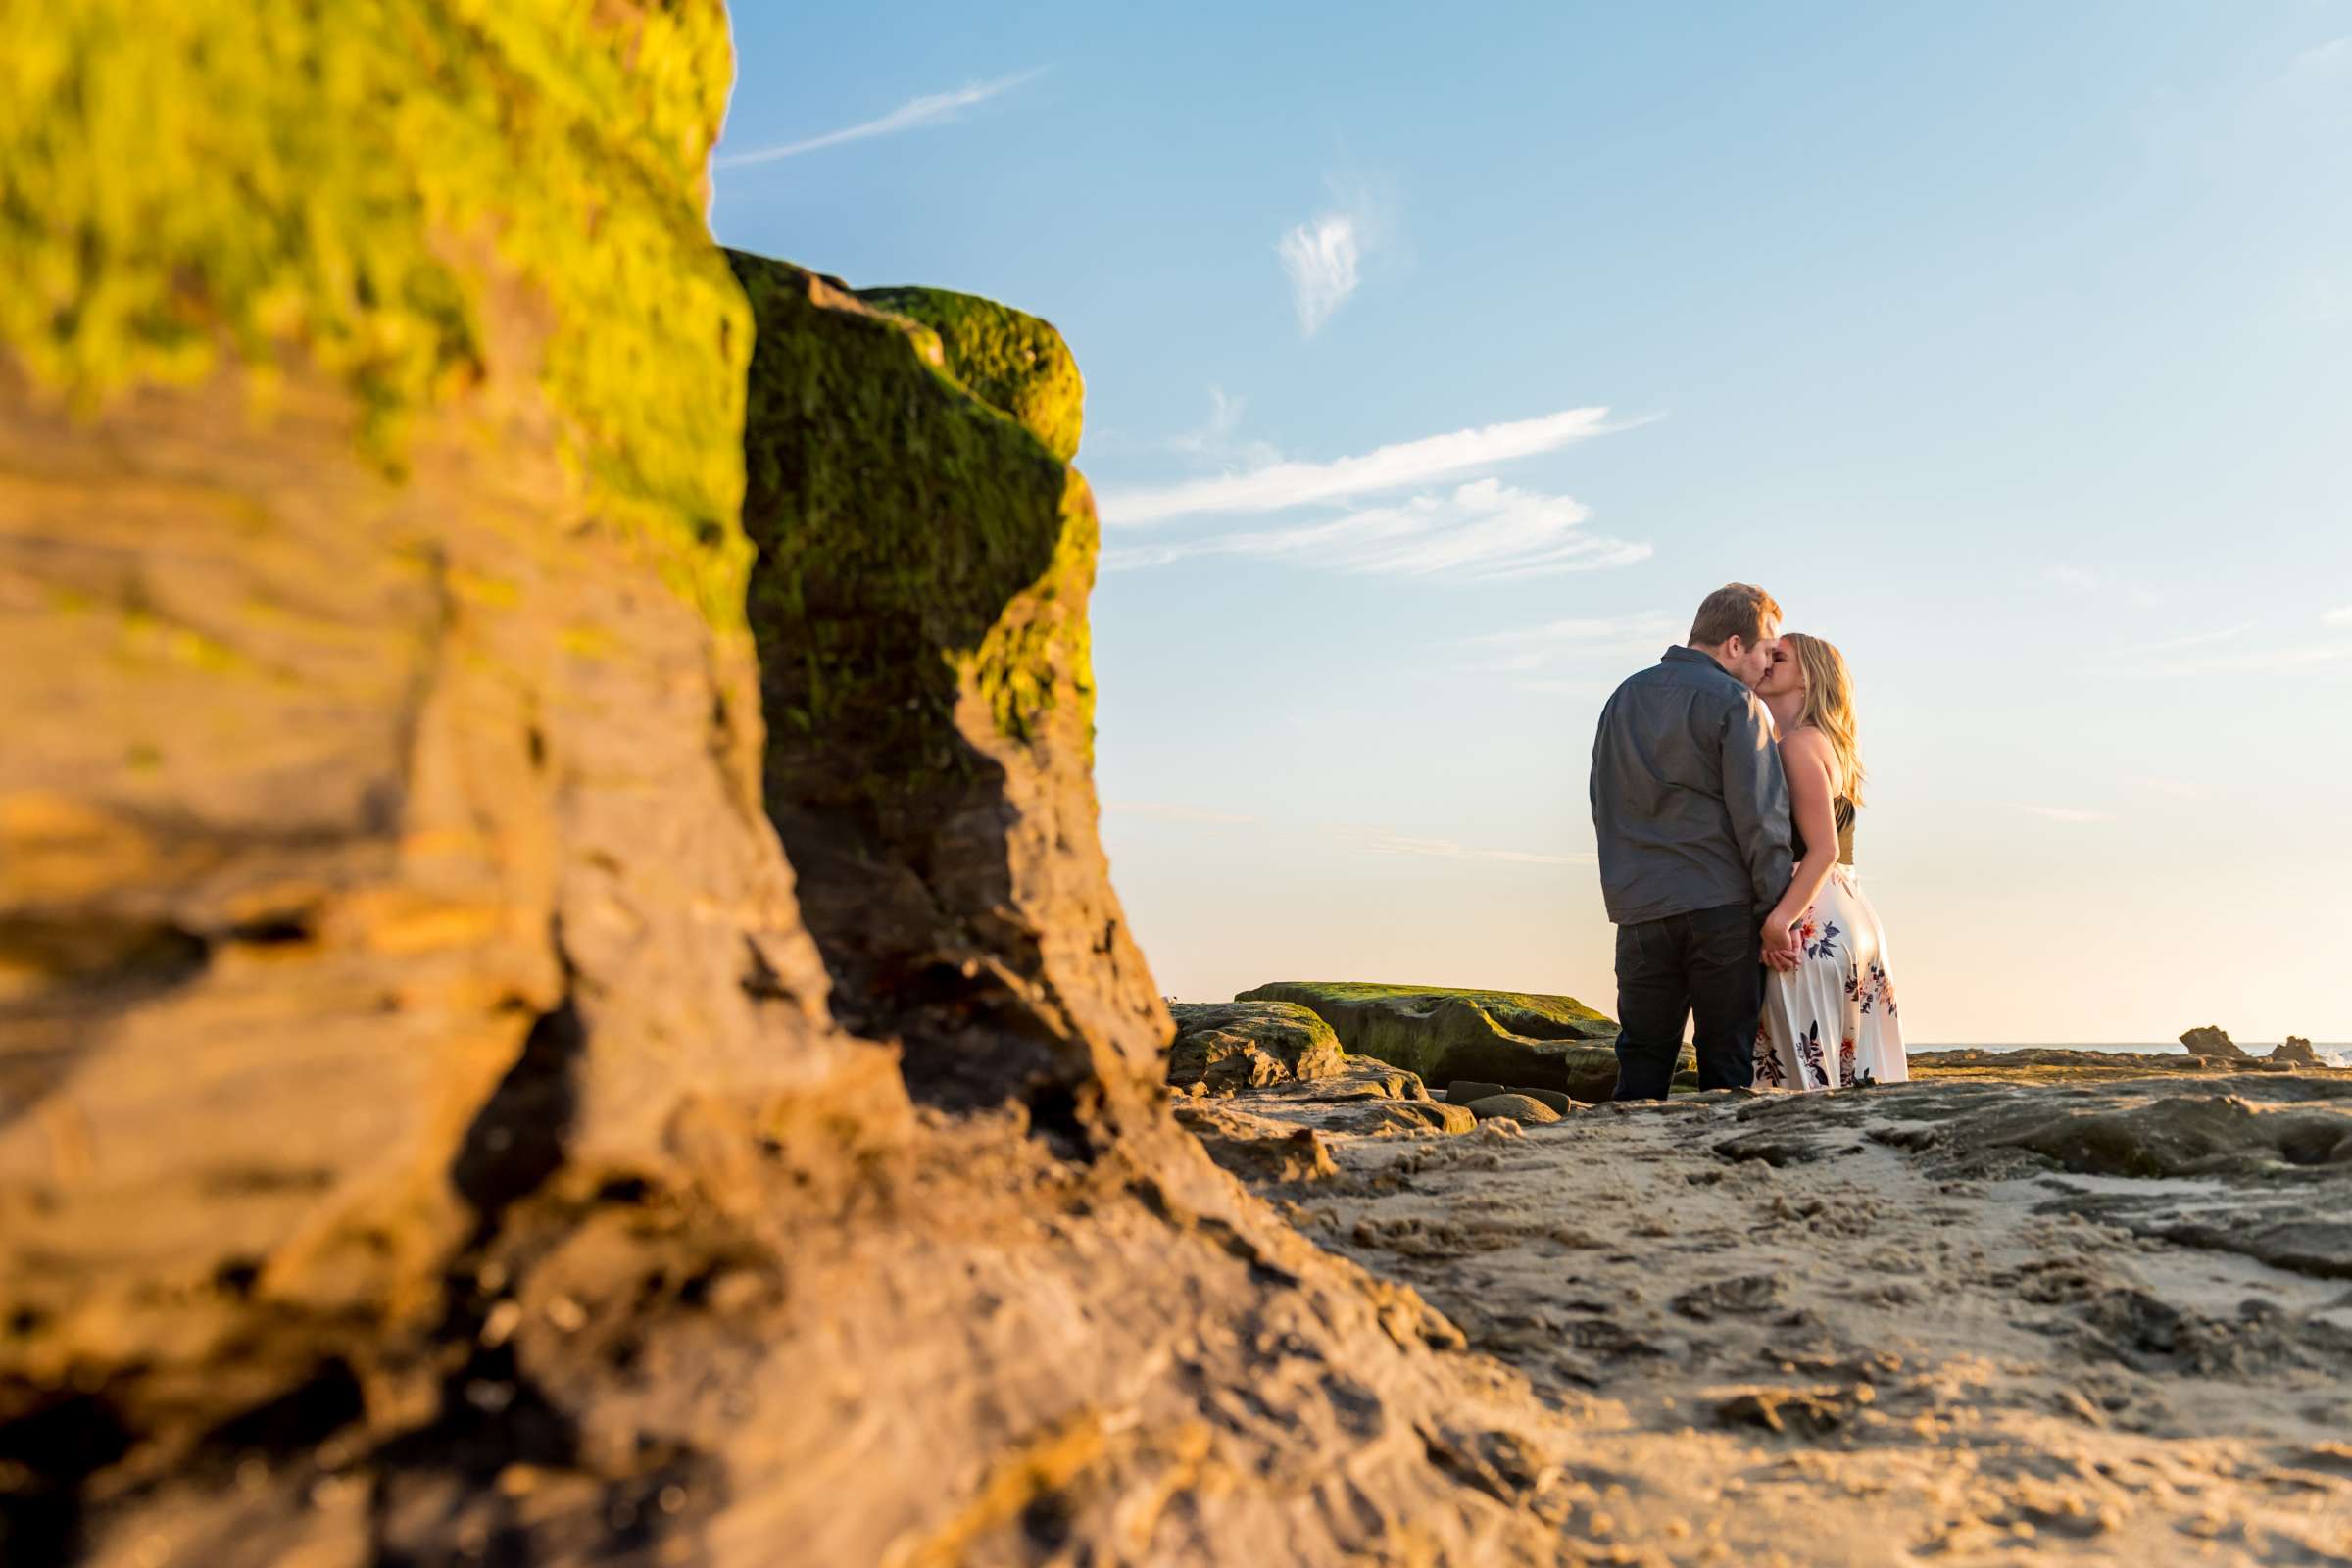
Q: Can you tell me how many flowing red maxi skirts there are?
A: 0